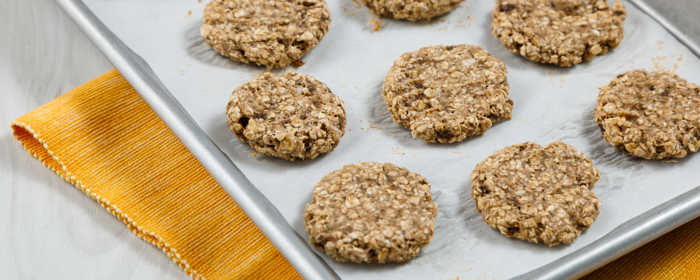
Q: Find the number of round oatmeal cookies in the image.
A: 8